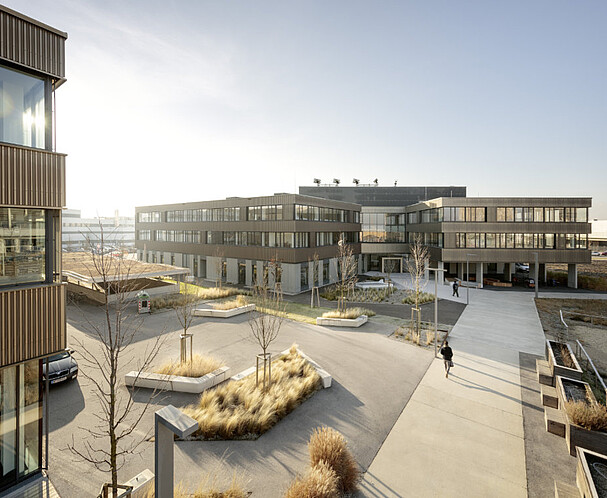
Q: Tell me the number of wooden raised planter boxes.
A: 3